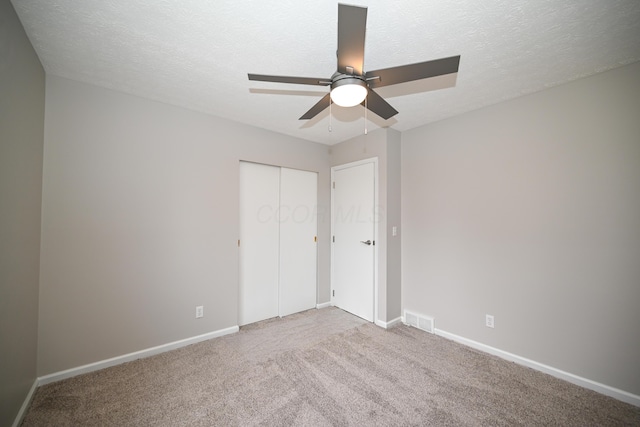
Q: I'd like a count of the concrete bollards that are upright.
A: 0